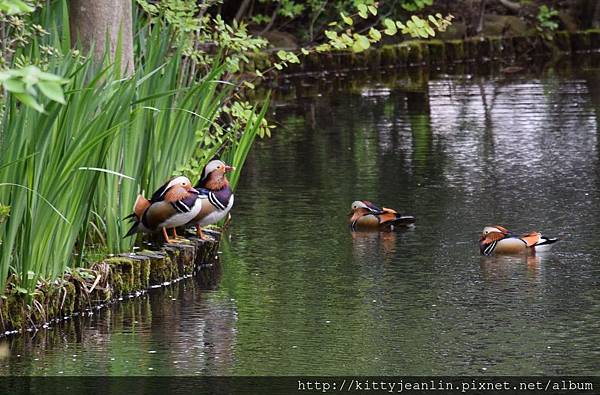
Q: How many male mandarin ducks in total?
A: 4